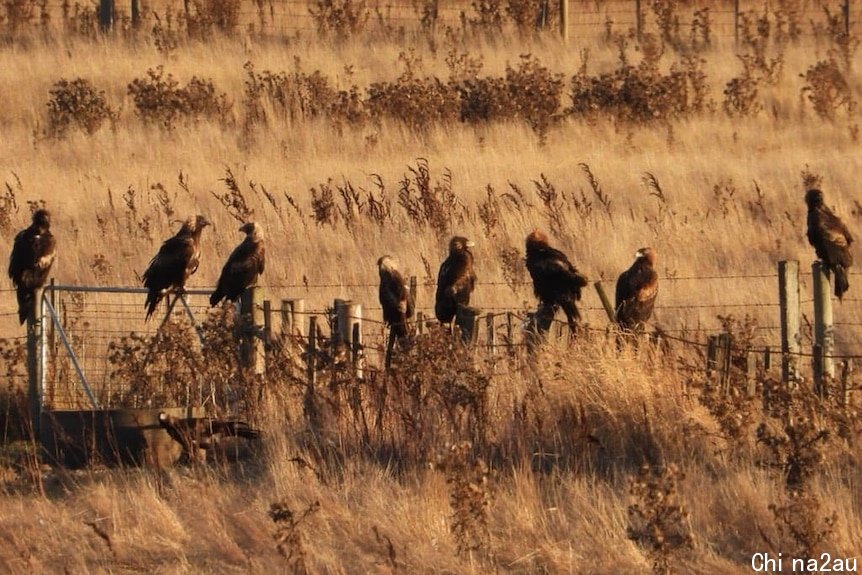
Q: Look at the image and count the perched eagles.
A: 8